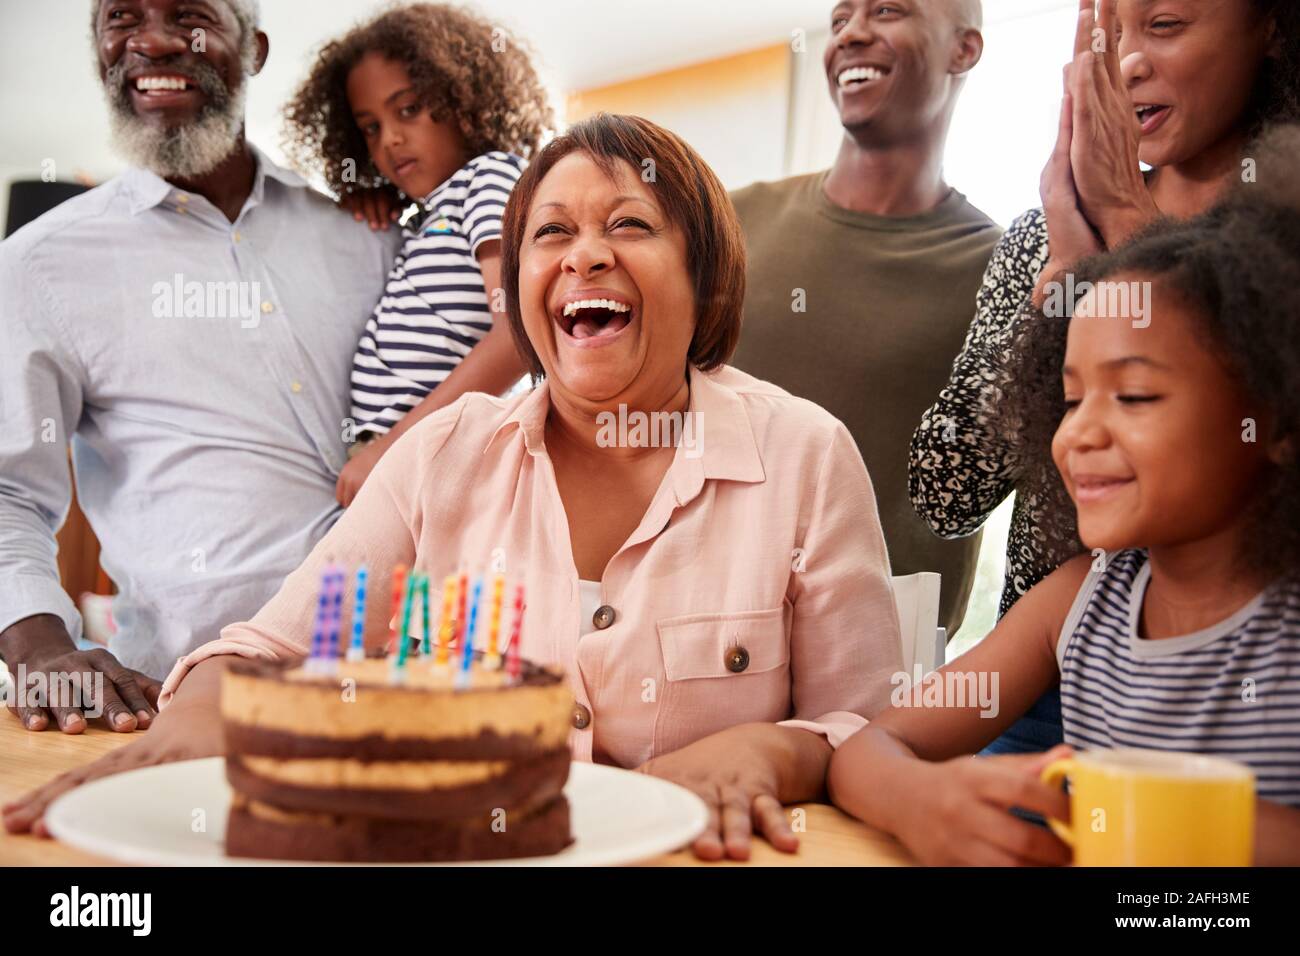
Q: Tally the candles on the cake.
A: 11